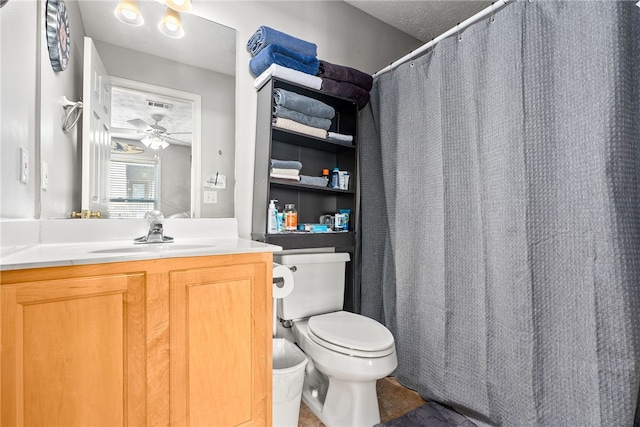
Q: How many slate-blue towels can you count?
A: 4